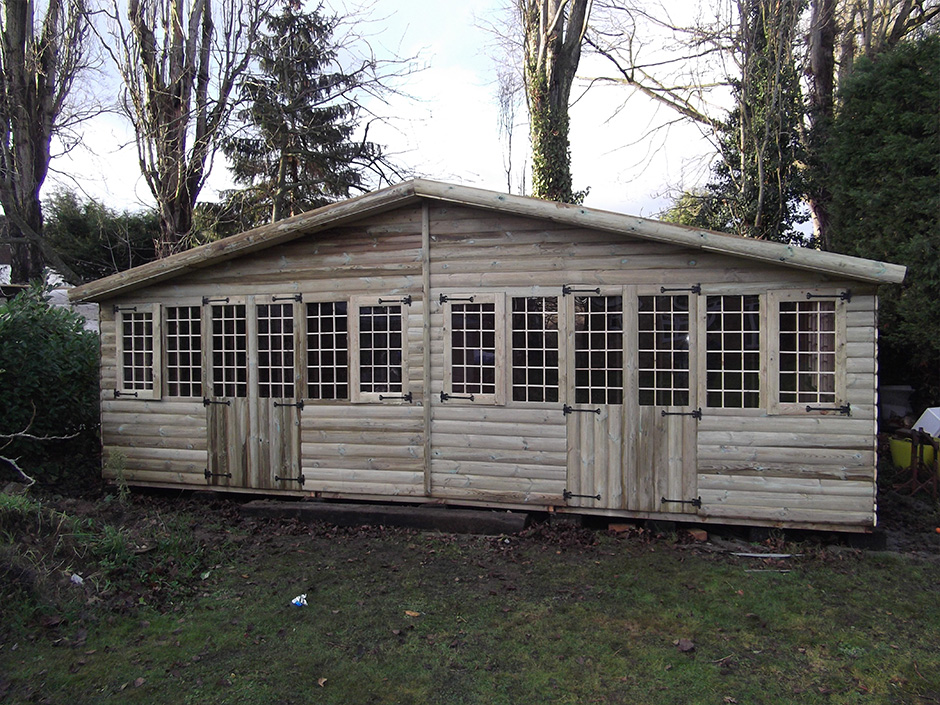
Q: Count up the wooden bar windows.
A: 12